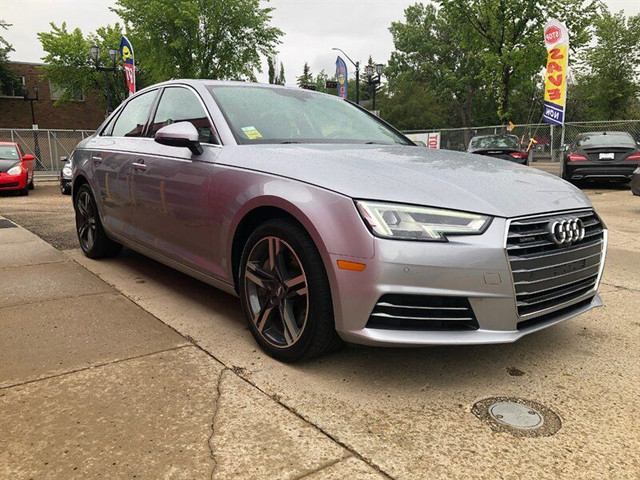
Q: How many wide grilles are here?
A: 1